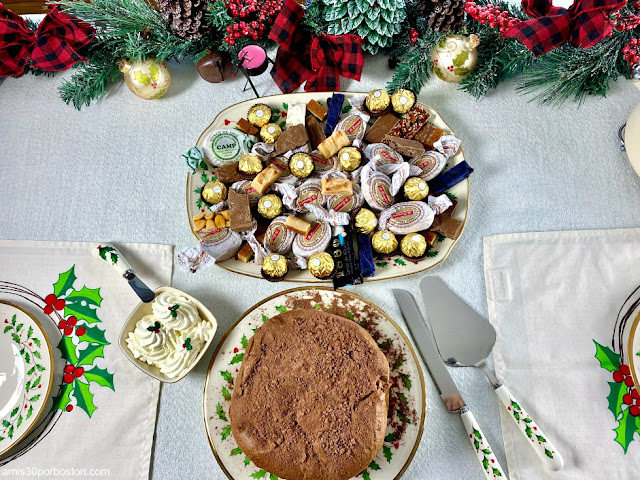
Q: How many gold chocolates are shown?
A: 15